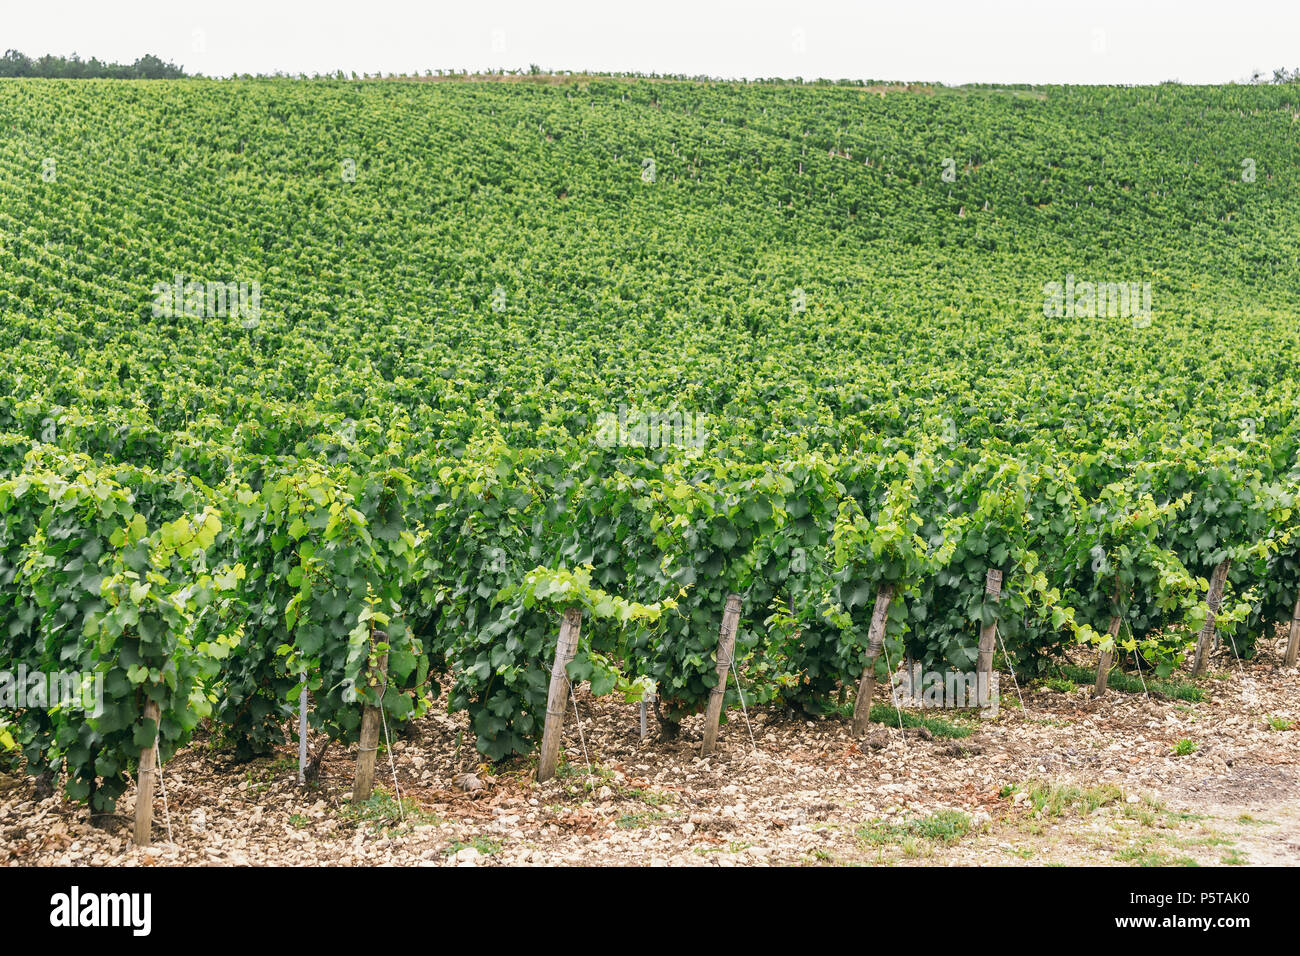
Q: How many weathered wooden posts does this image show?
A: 9